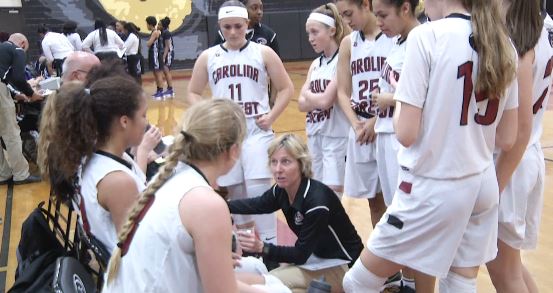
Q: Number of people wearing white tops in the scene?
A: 12